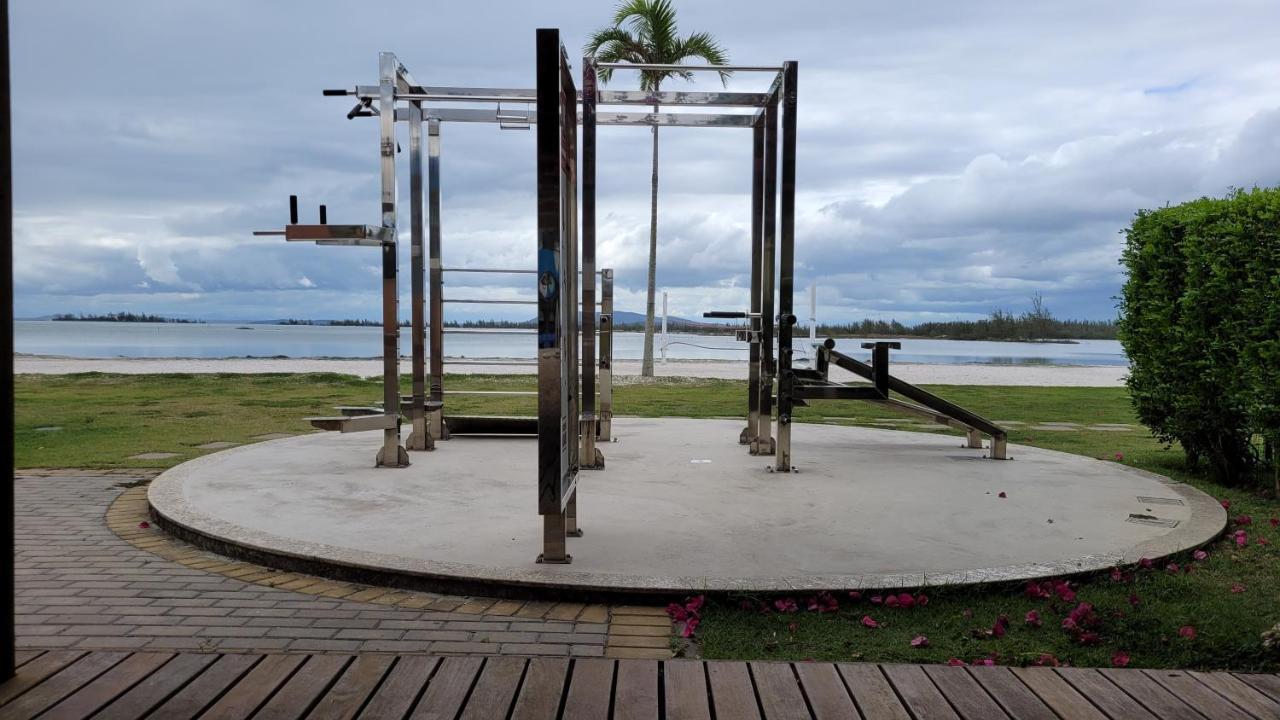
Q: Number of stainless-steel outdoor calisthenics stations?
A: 1